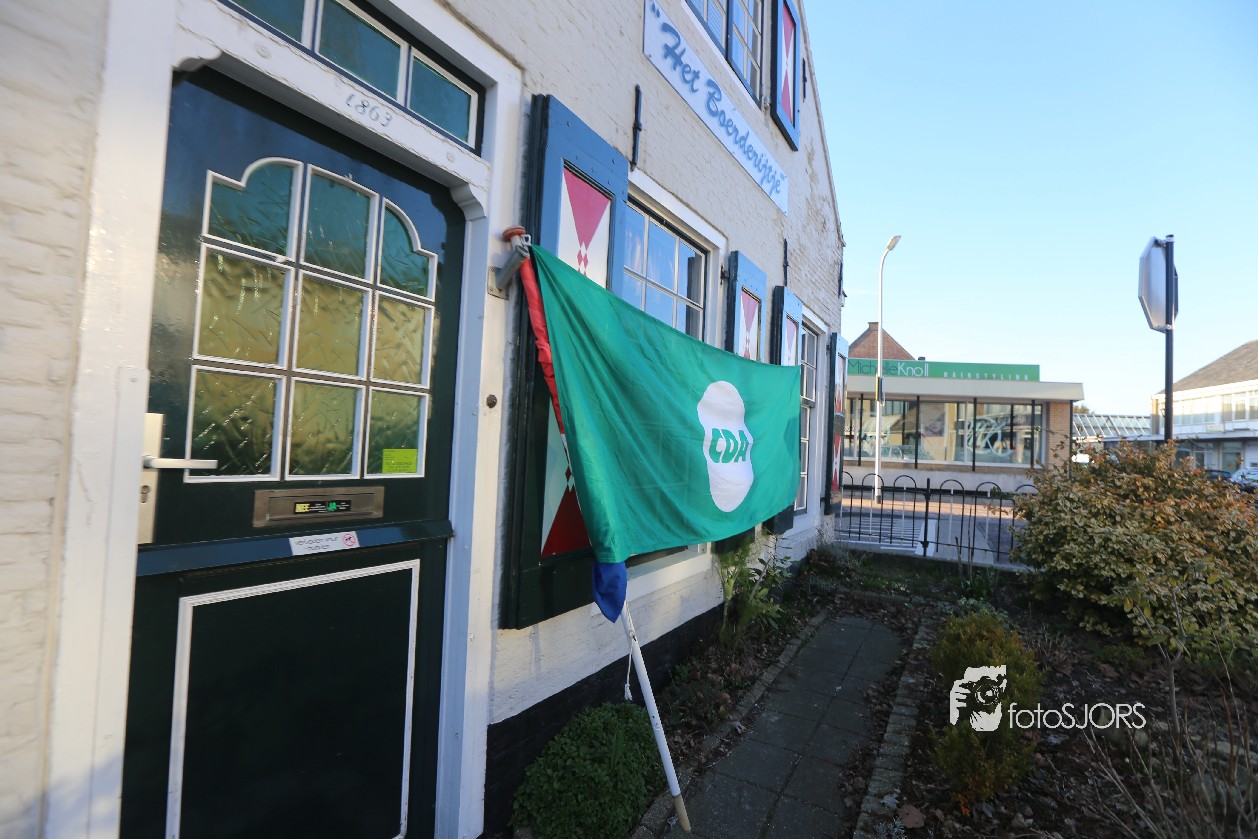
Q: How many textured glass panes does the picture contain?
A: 9